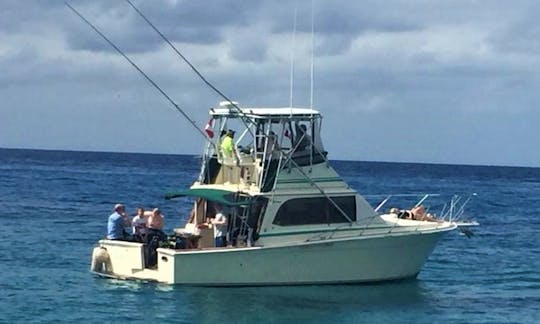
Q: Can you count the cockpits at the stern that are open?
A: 1